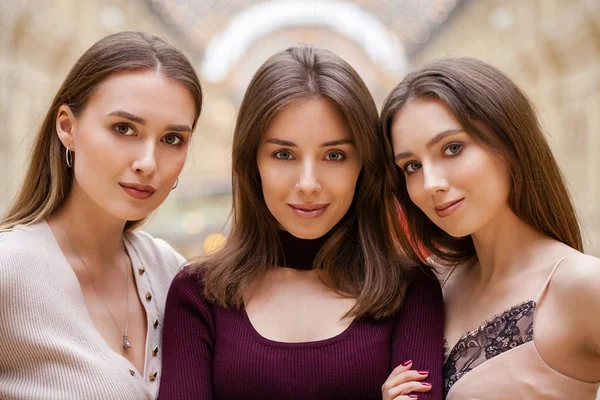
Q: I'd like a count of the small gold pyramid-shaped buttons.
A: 5